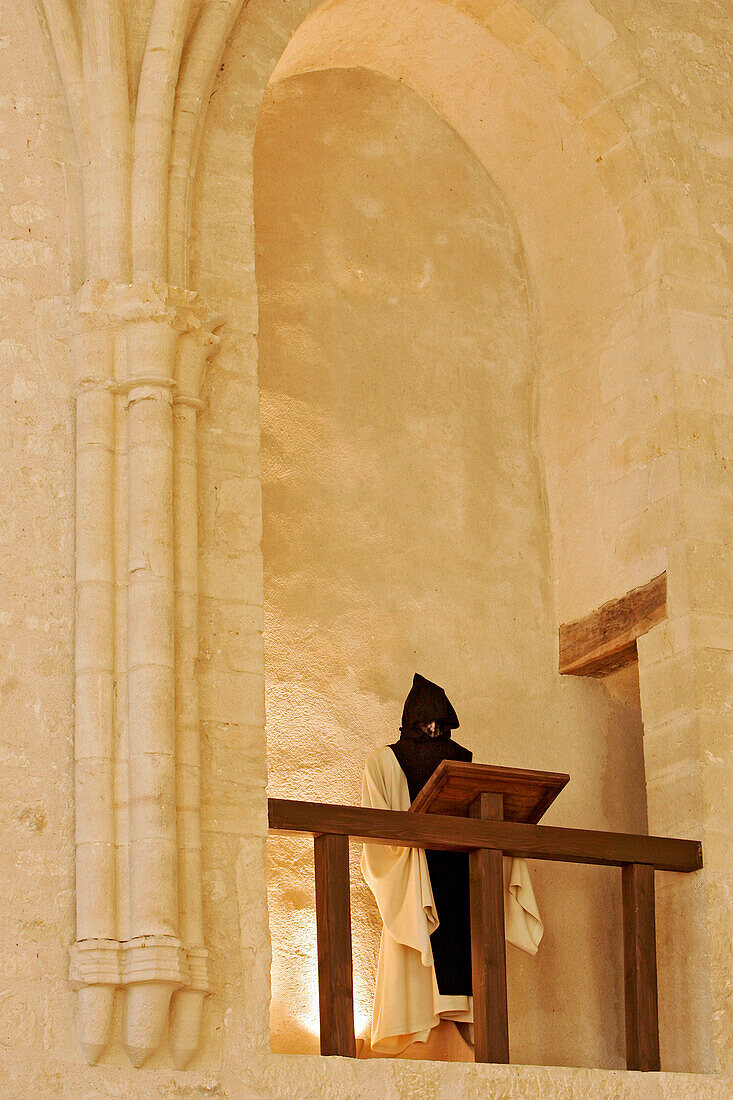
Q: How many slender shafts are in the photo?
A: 3